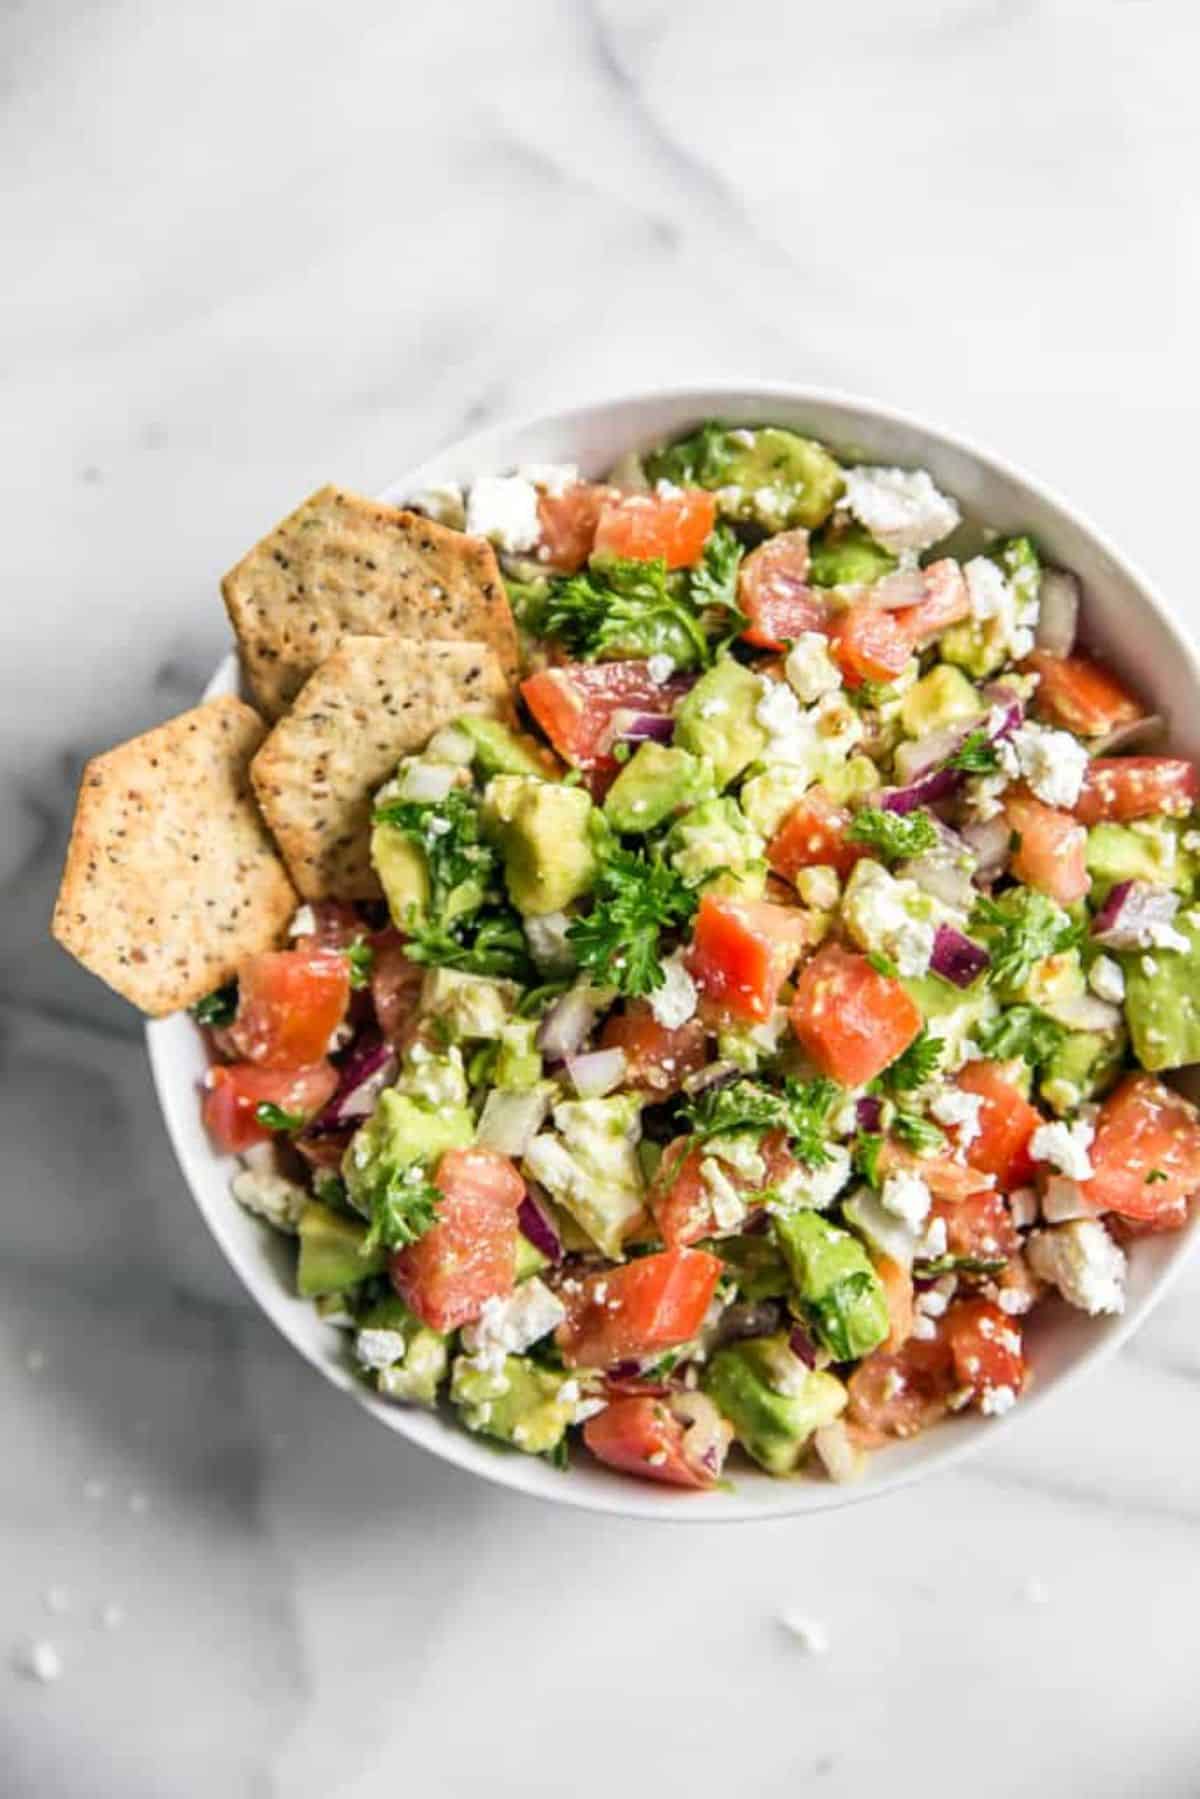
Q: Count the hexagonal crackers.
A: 3